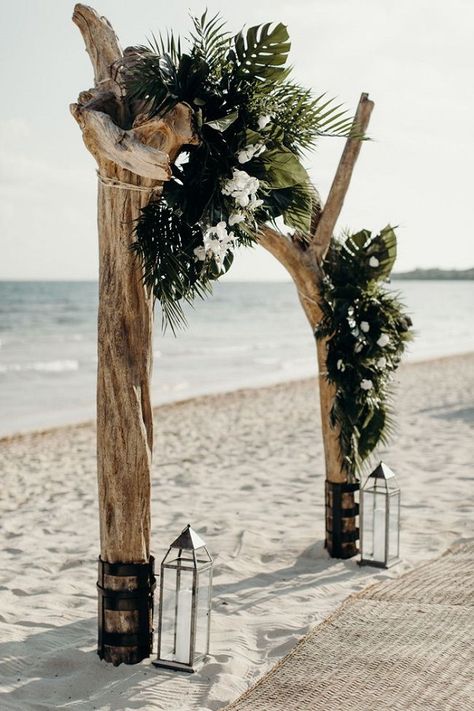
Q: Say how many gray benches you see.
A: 0